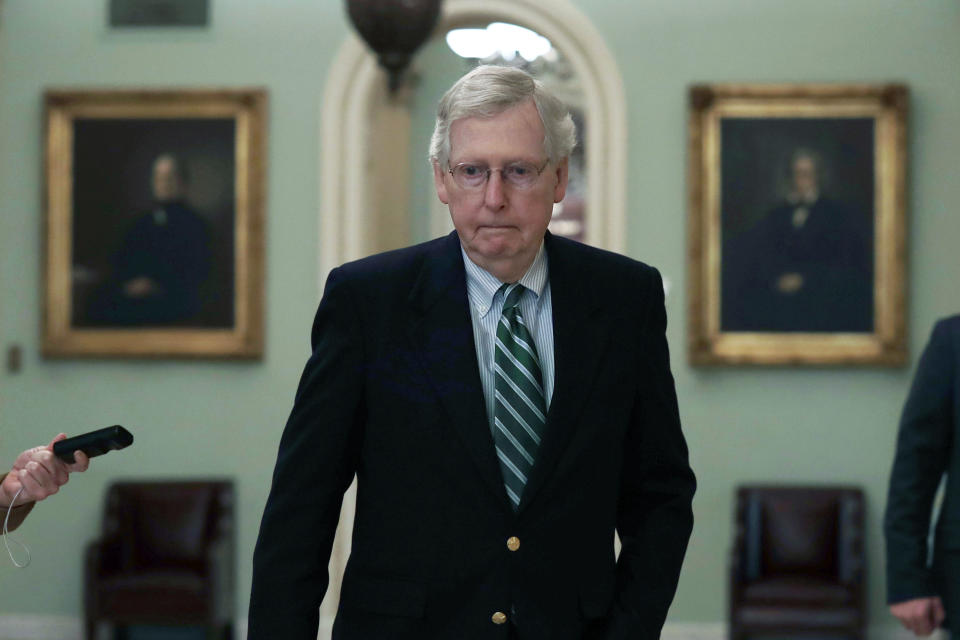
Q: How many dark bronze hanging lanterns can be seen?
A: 1